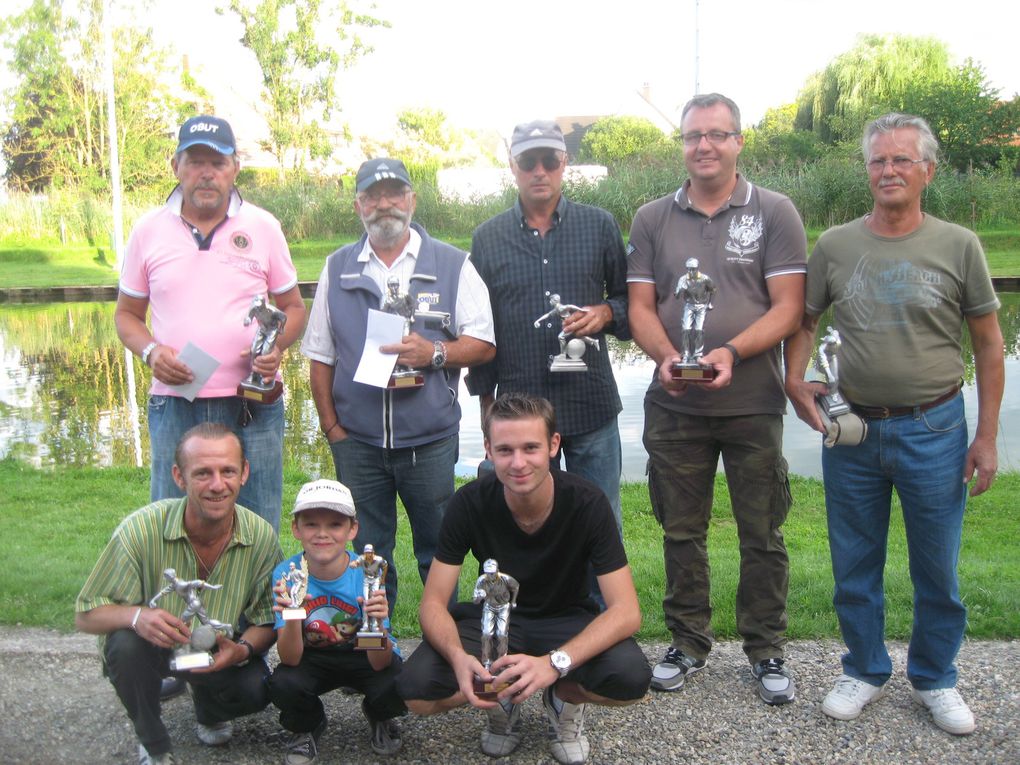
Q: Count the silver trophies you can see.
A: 9